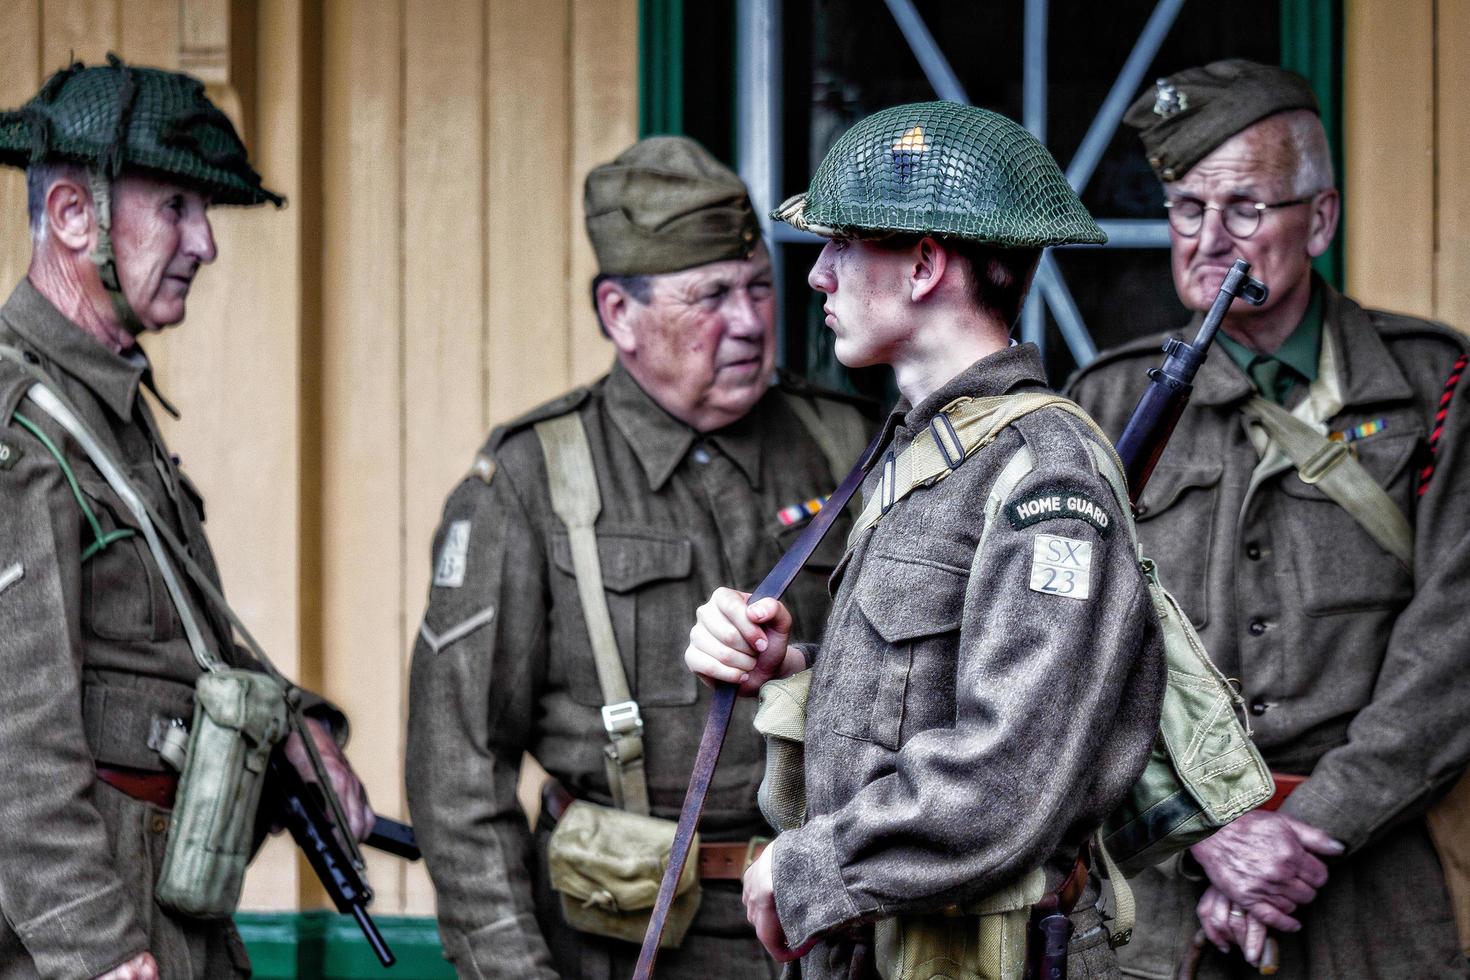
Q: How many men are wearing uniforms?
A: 4